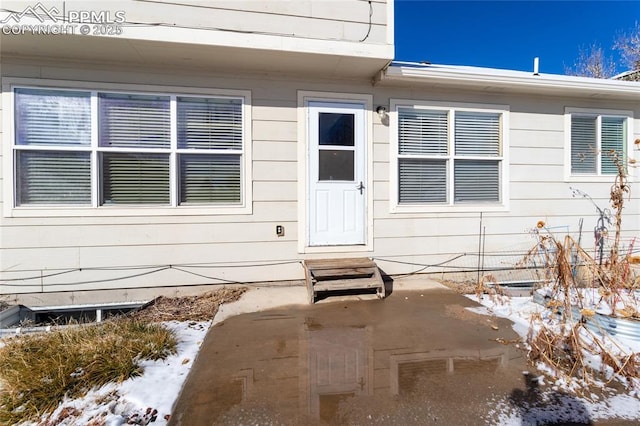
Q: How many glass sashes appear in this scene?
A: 14